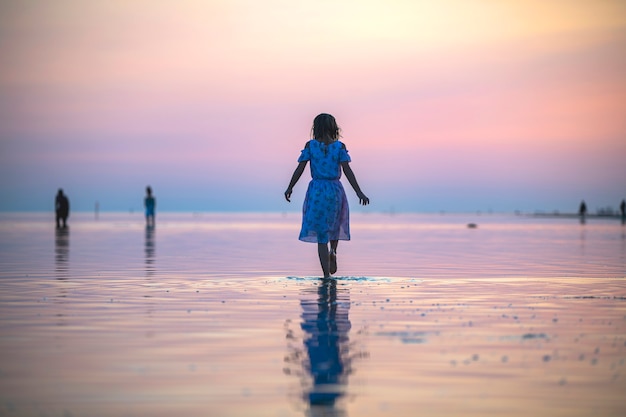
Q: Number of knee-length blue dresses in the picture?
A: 1